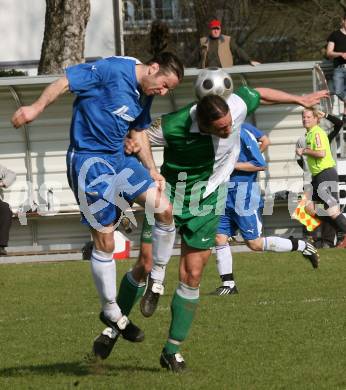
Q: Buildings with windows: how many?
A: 1